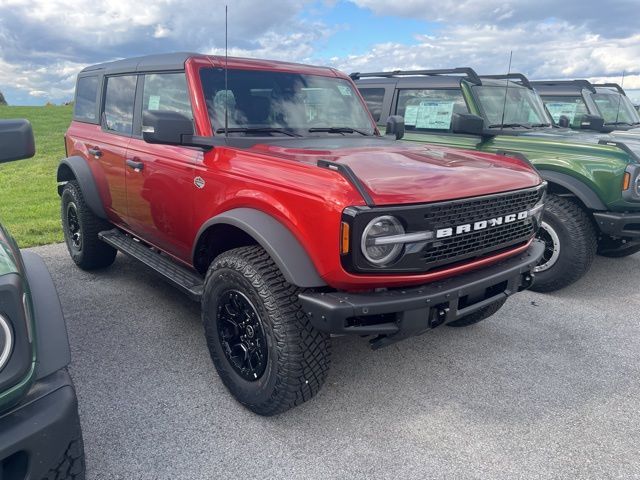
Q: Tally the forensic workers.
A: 0